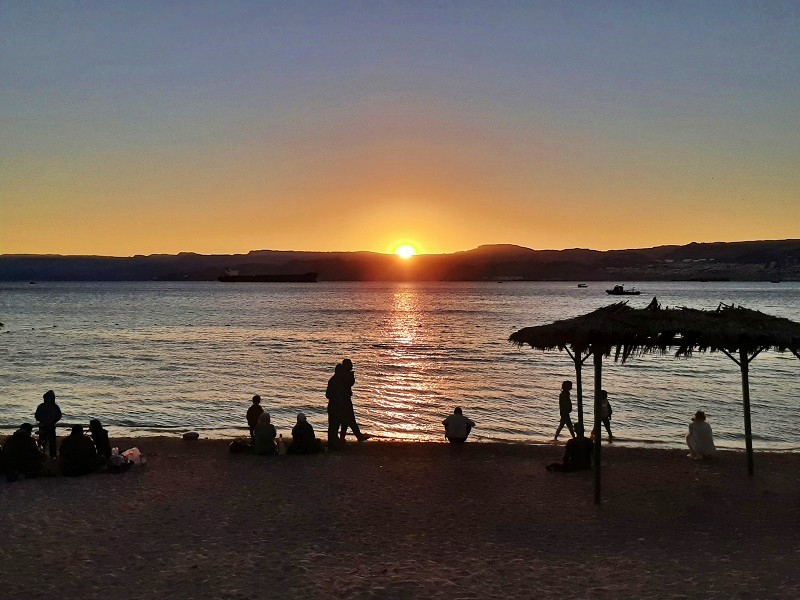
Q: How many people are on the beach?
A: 14